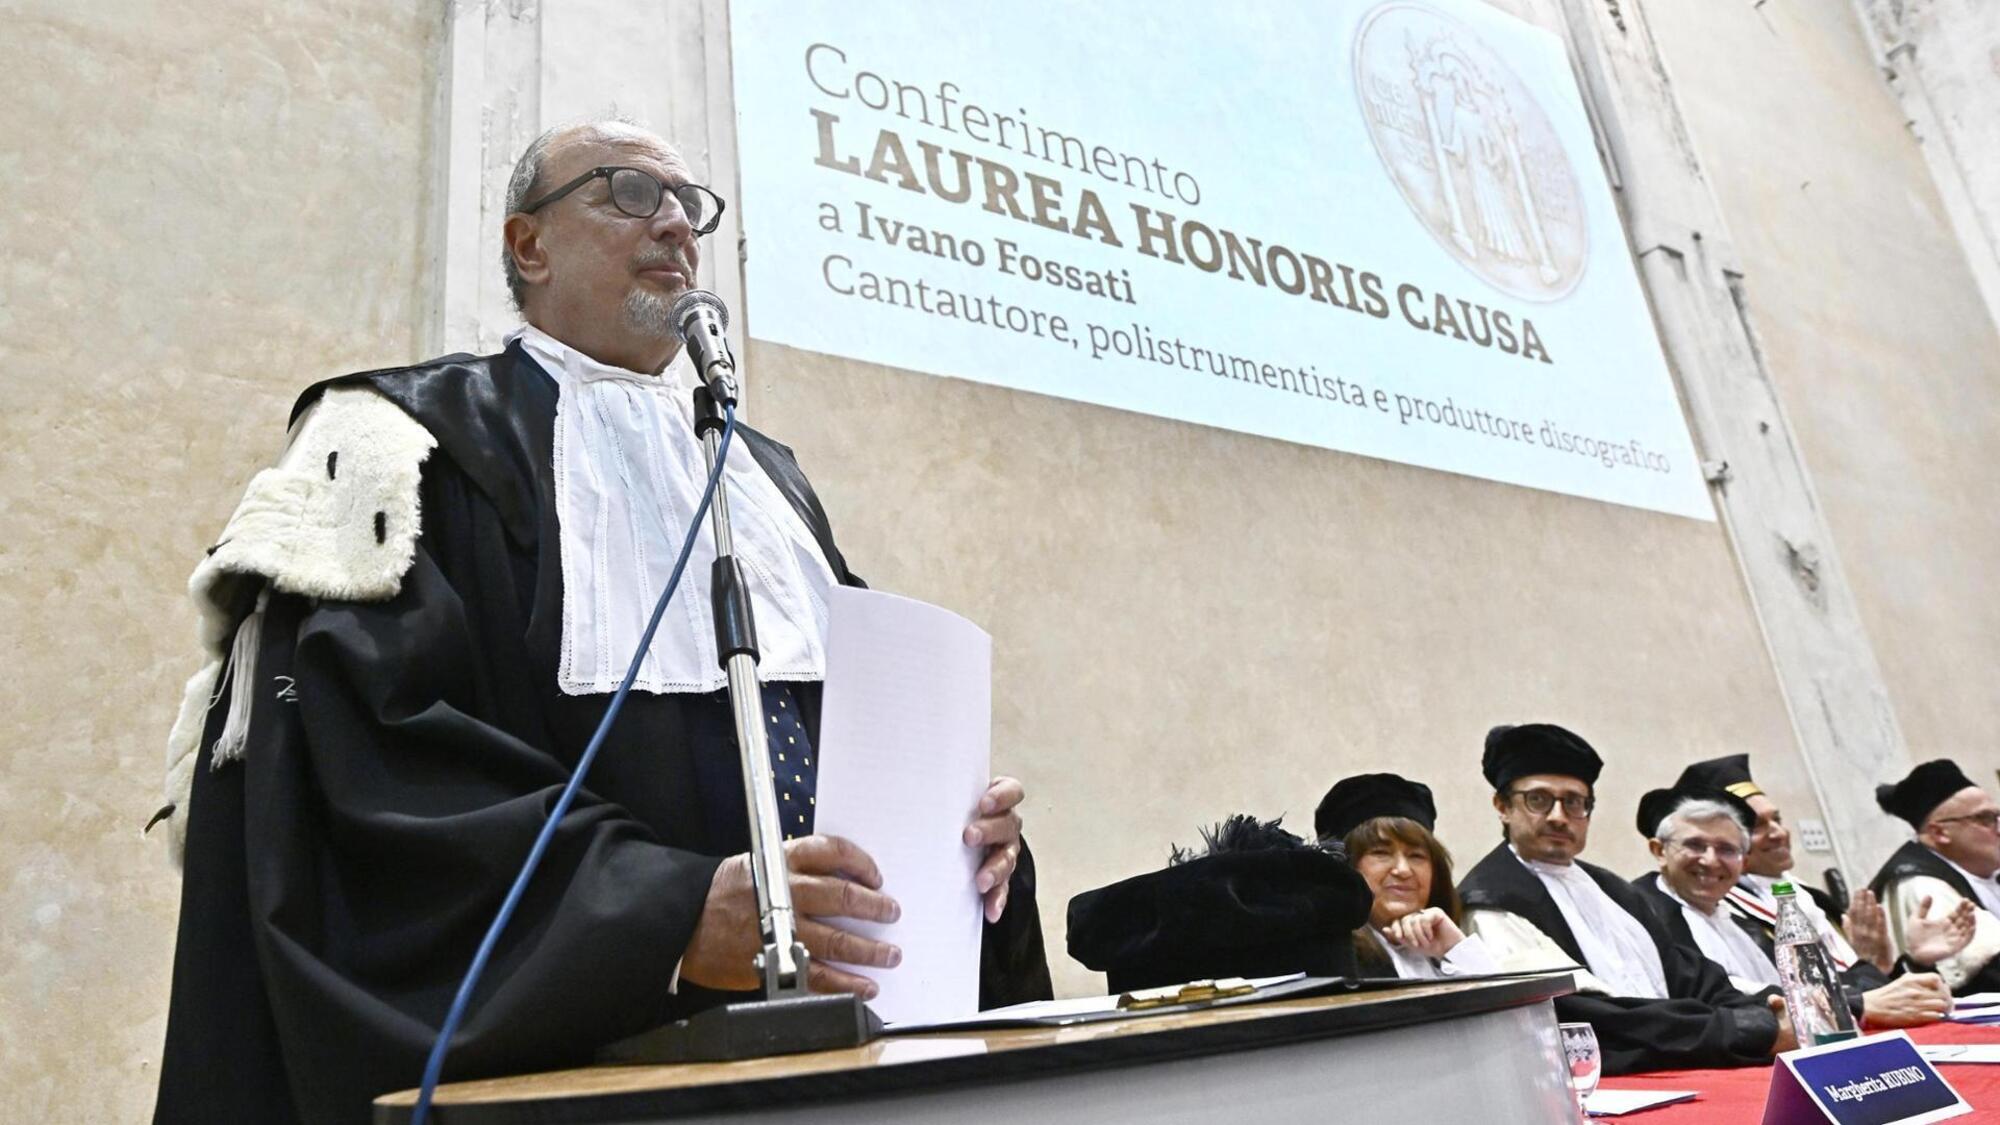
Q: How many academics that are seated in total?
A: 5